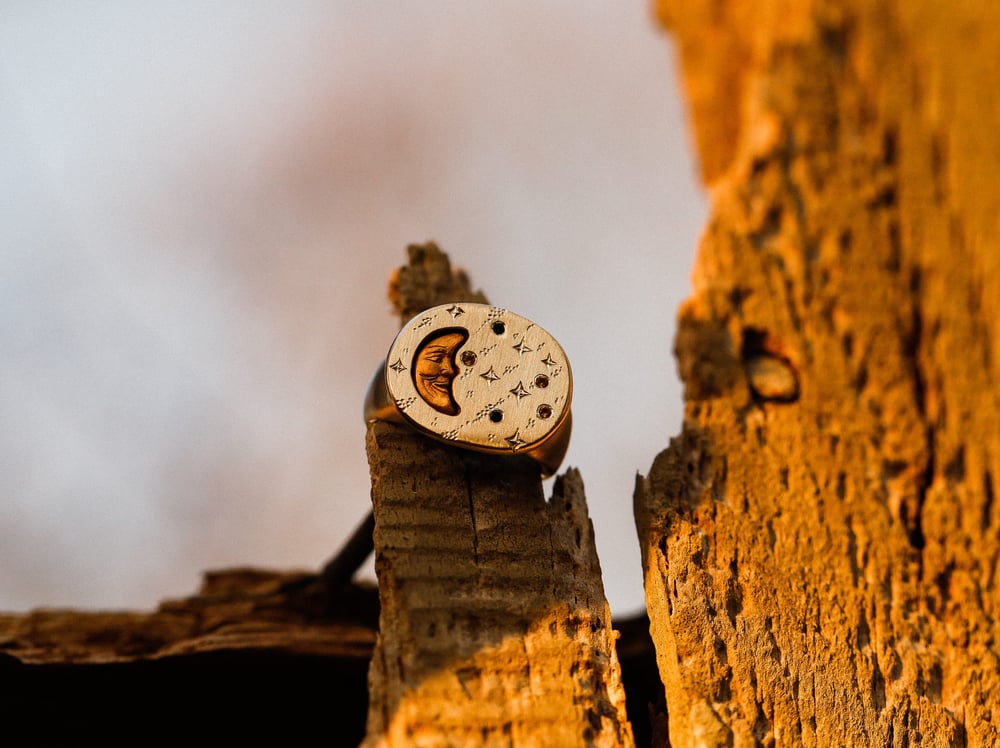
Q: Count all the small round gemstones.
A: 5